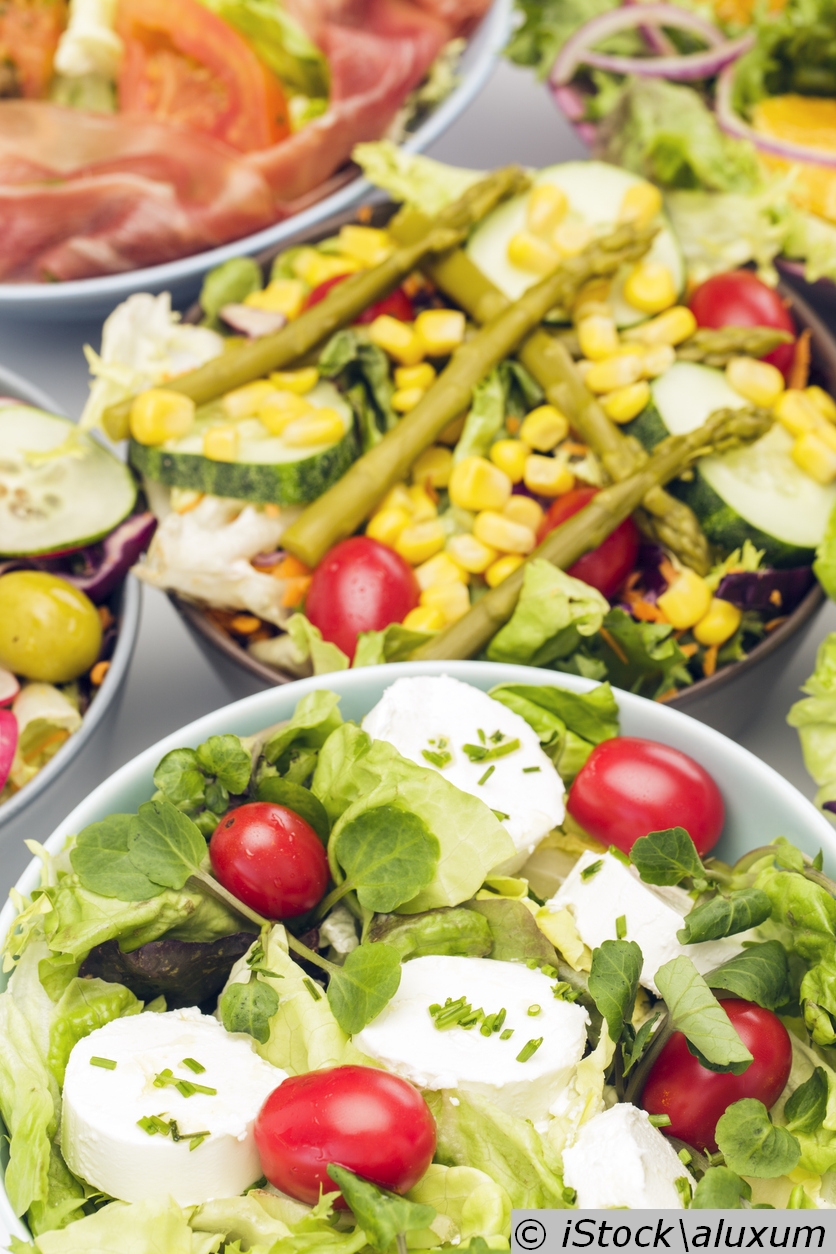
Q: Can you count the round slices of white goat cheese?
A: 3